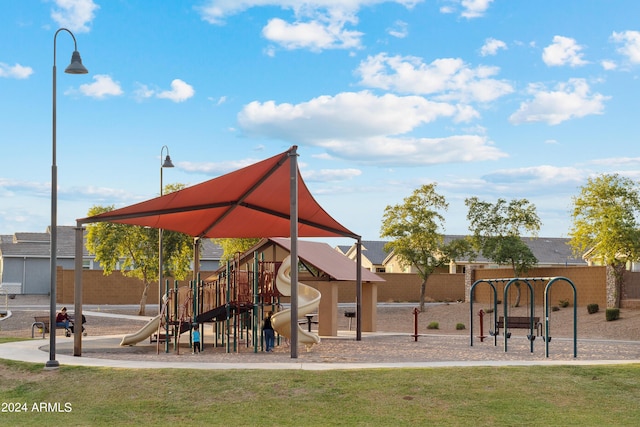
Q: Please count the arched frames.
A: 3